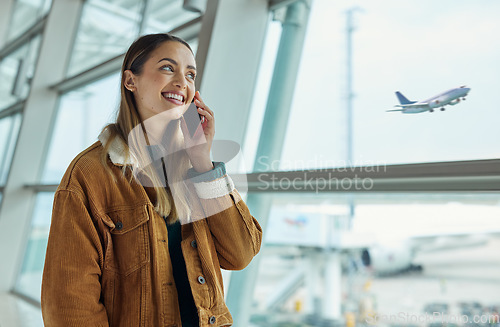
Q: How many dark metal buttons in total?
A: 4